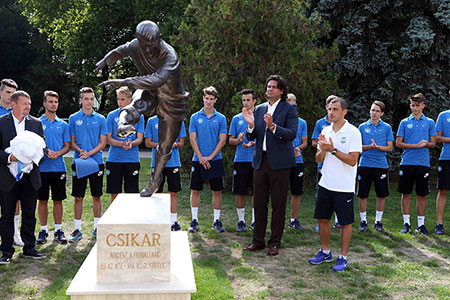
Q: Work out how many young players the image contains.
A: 12